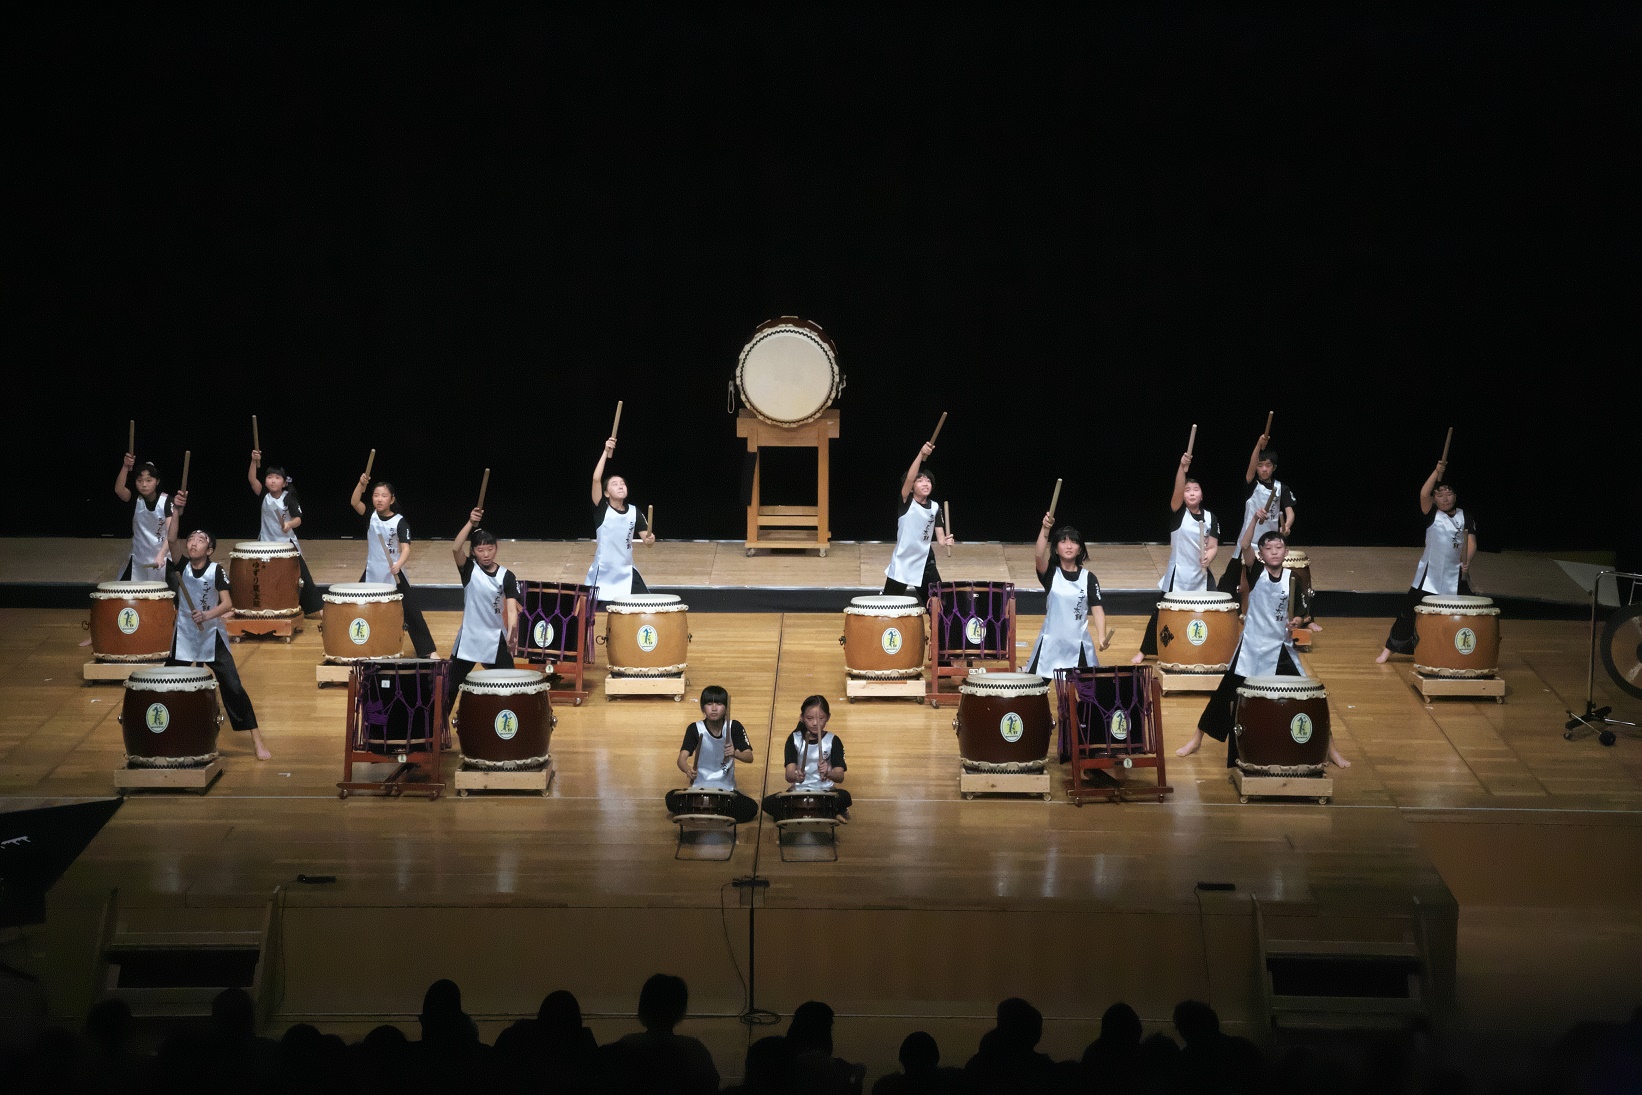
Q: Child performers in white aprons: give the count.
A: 14